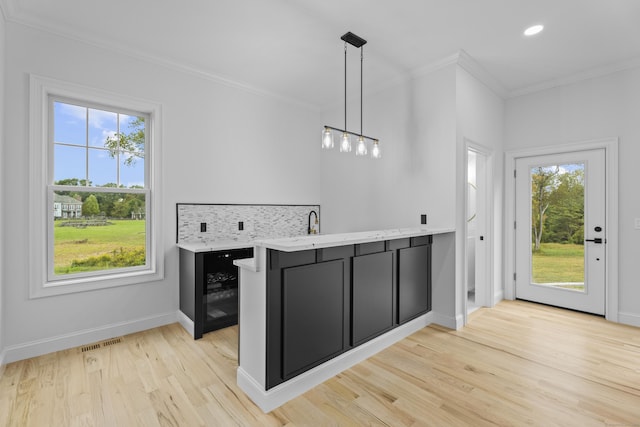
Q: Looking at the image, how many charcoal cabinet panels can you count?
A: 3